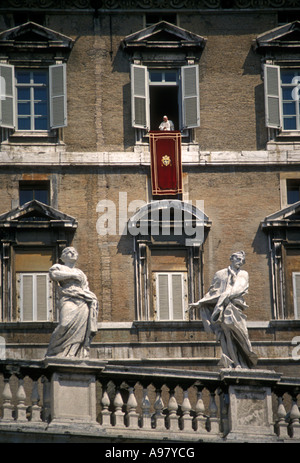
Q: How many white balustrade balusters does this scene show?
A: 14